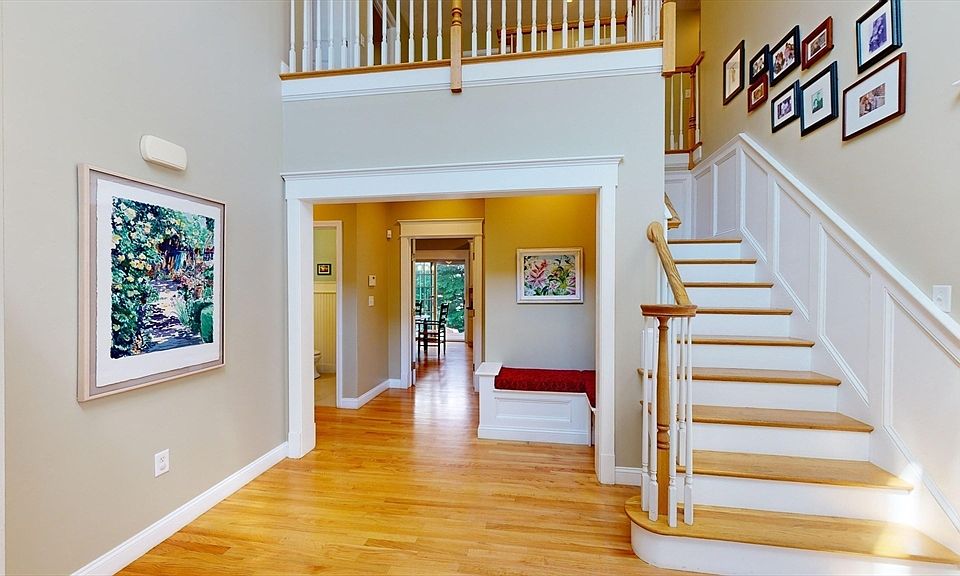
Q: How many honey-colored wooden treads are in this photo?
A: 9